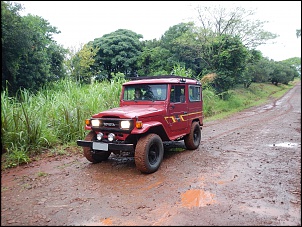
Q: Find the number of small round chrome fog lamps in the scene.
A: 2